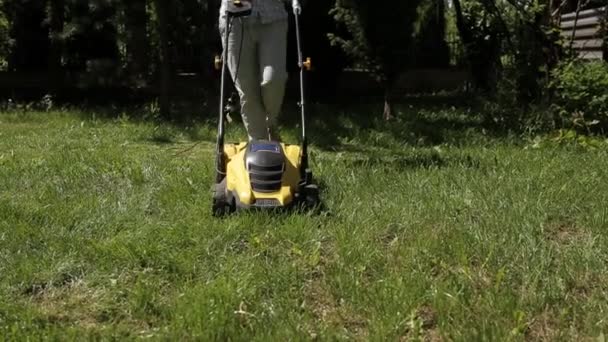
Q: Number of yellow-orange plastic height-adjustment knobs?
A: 2